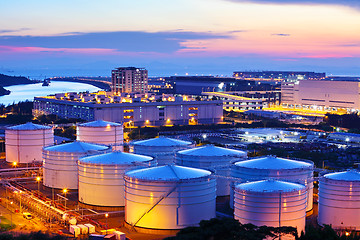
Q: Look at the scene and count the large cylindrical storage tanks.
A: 10